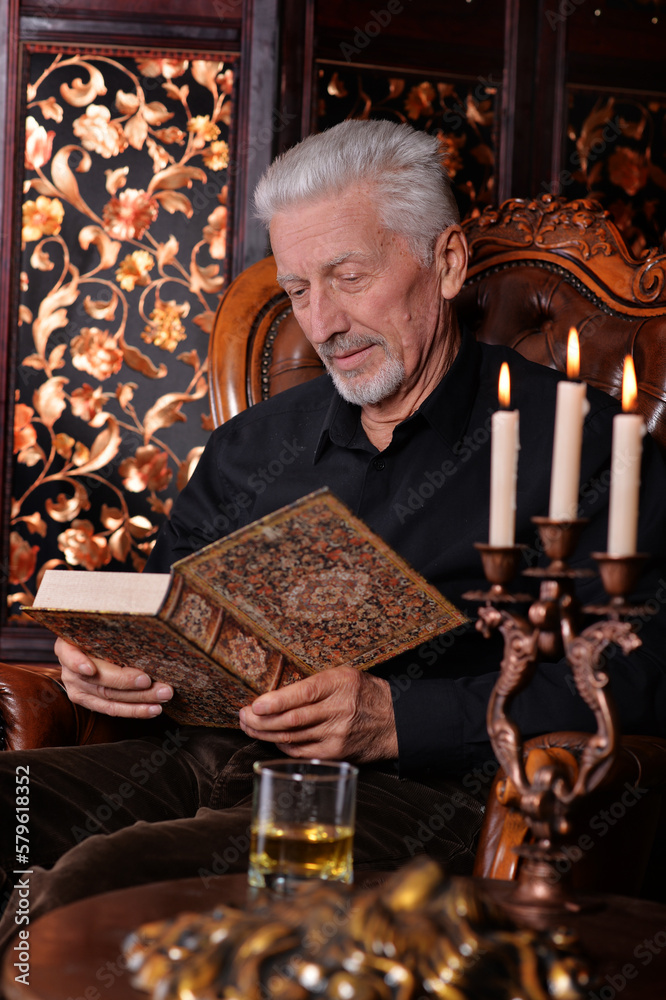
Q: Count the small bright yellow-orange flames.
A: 3